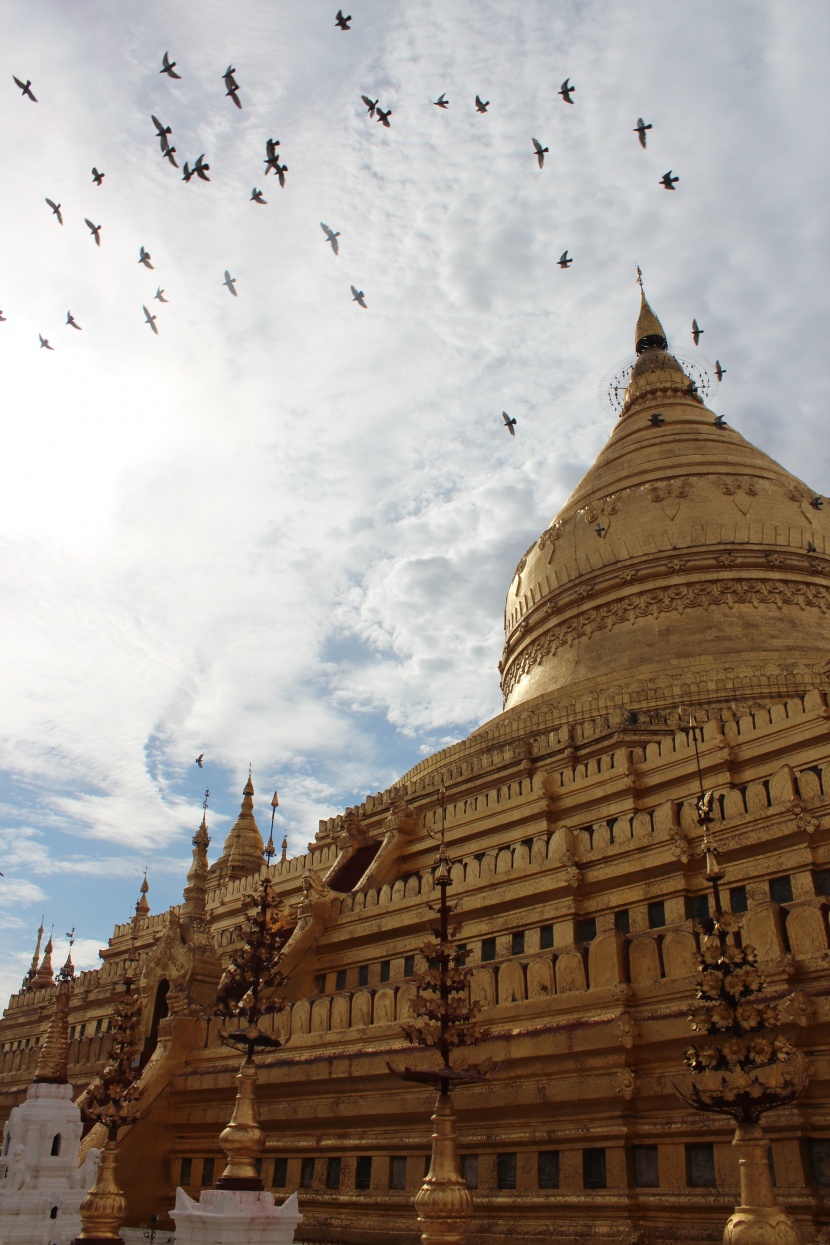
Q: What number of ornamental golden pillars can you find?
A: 4